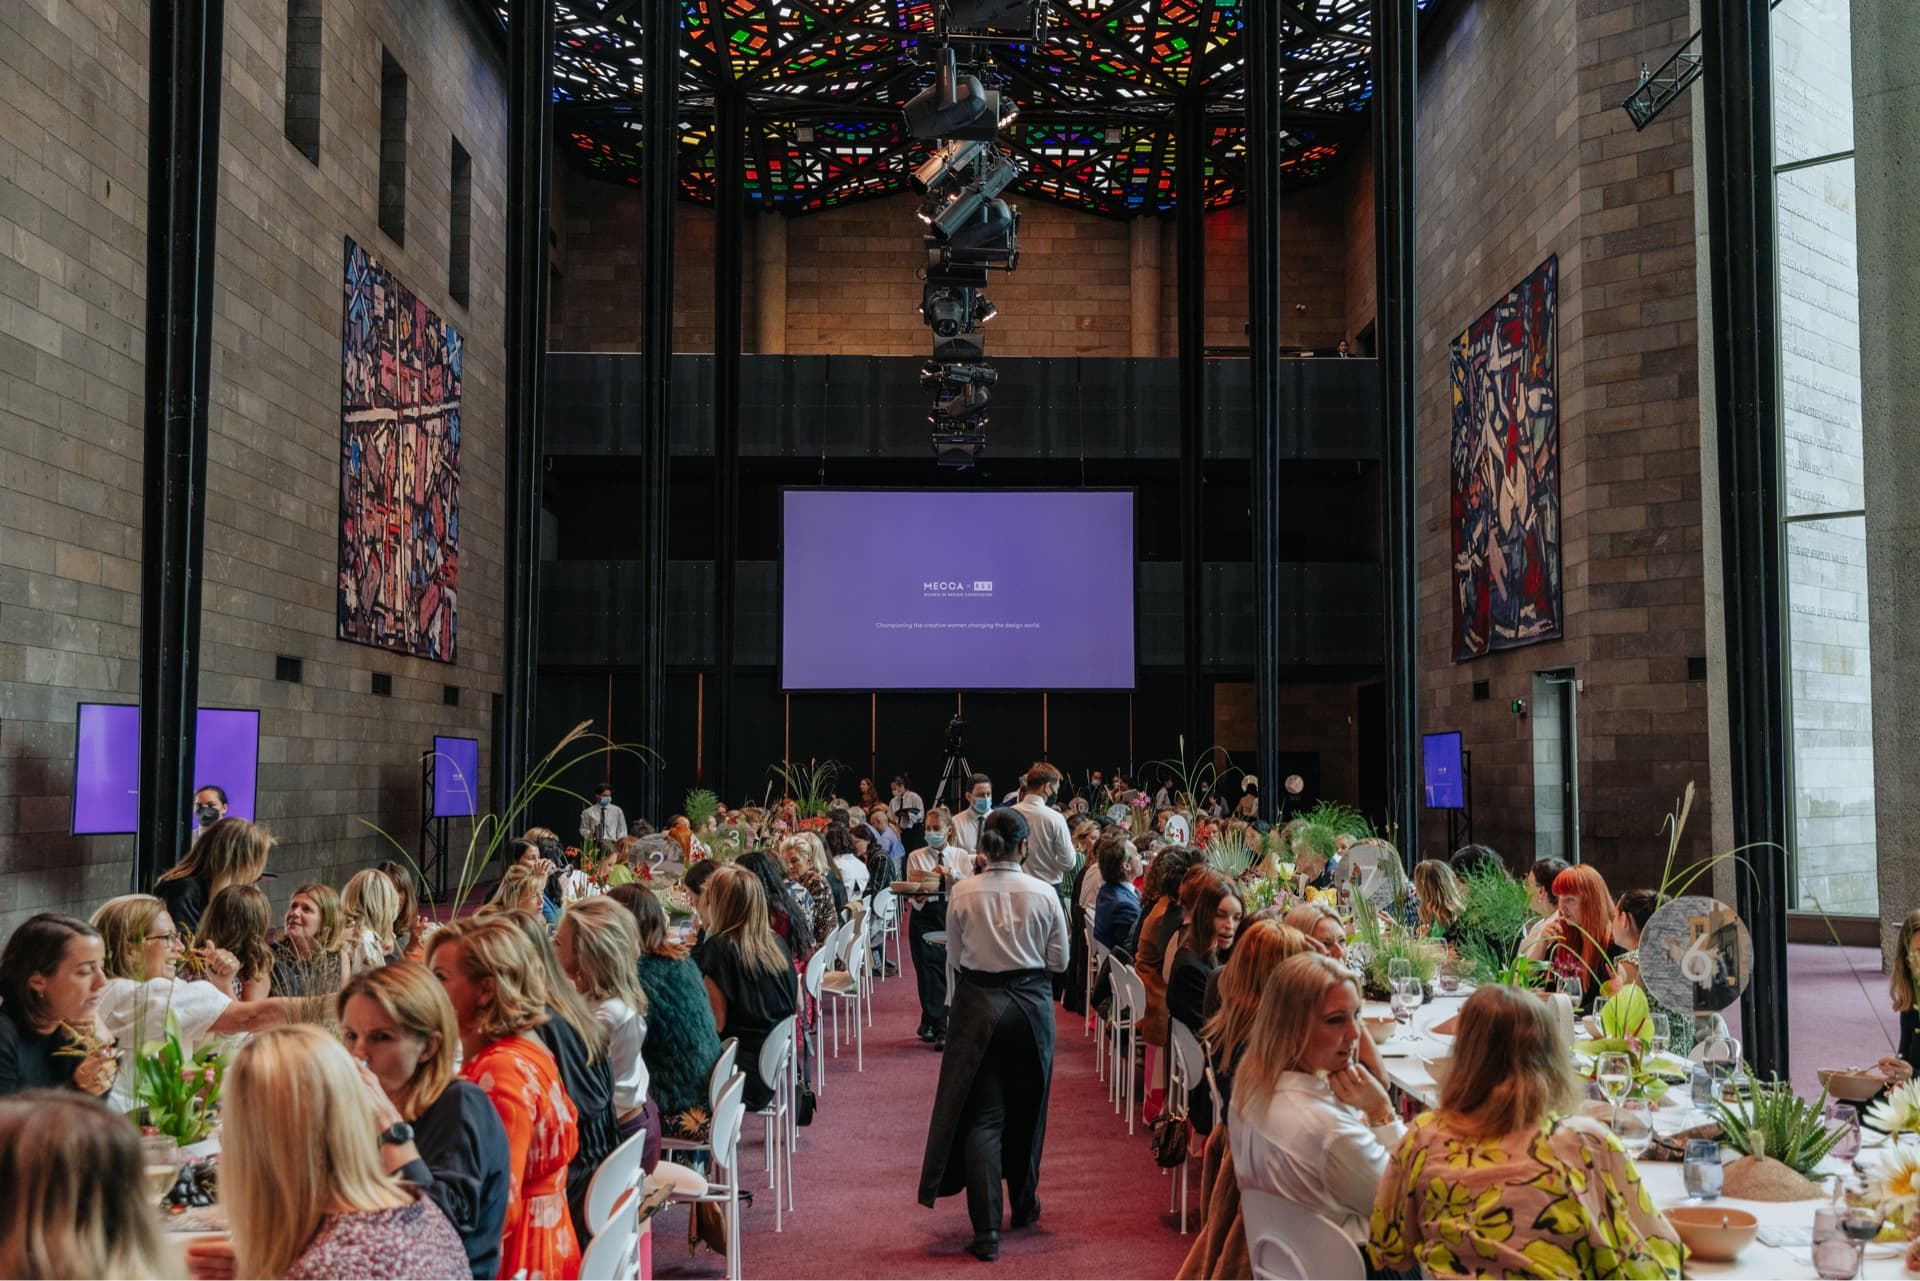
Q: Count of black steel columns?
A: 8